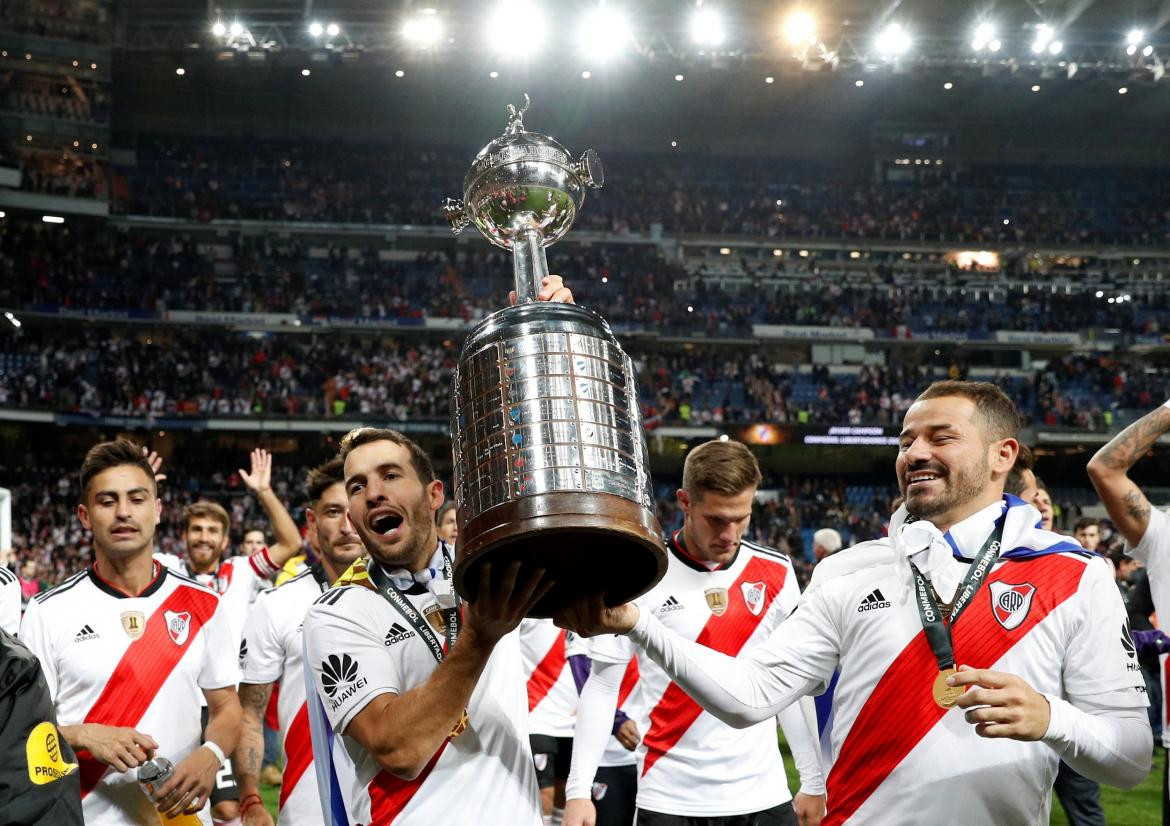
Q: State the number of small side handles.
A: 2